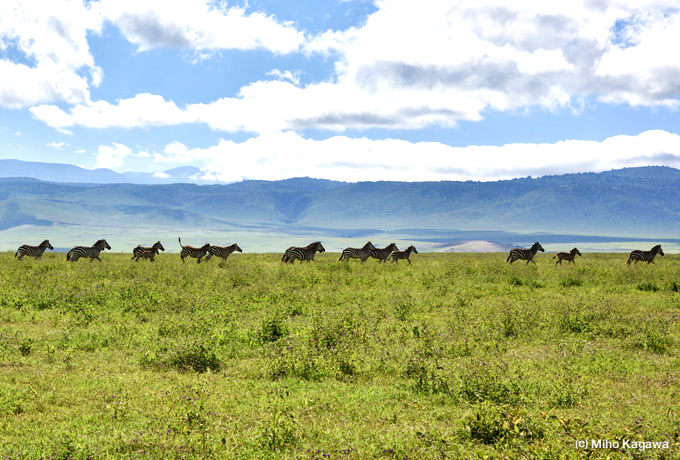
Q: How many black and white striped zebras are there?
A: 12